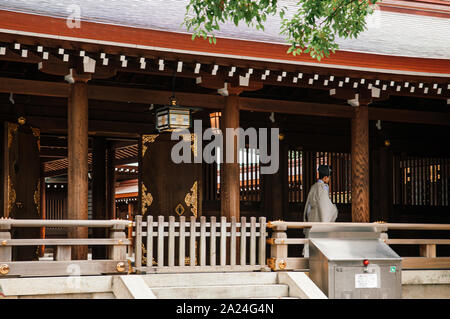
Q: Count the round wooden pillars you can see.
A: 3